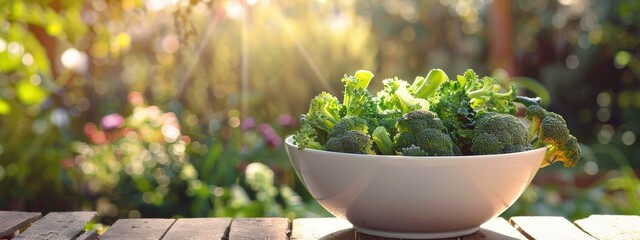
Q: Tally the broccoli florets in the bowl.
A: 4